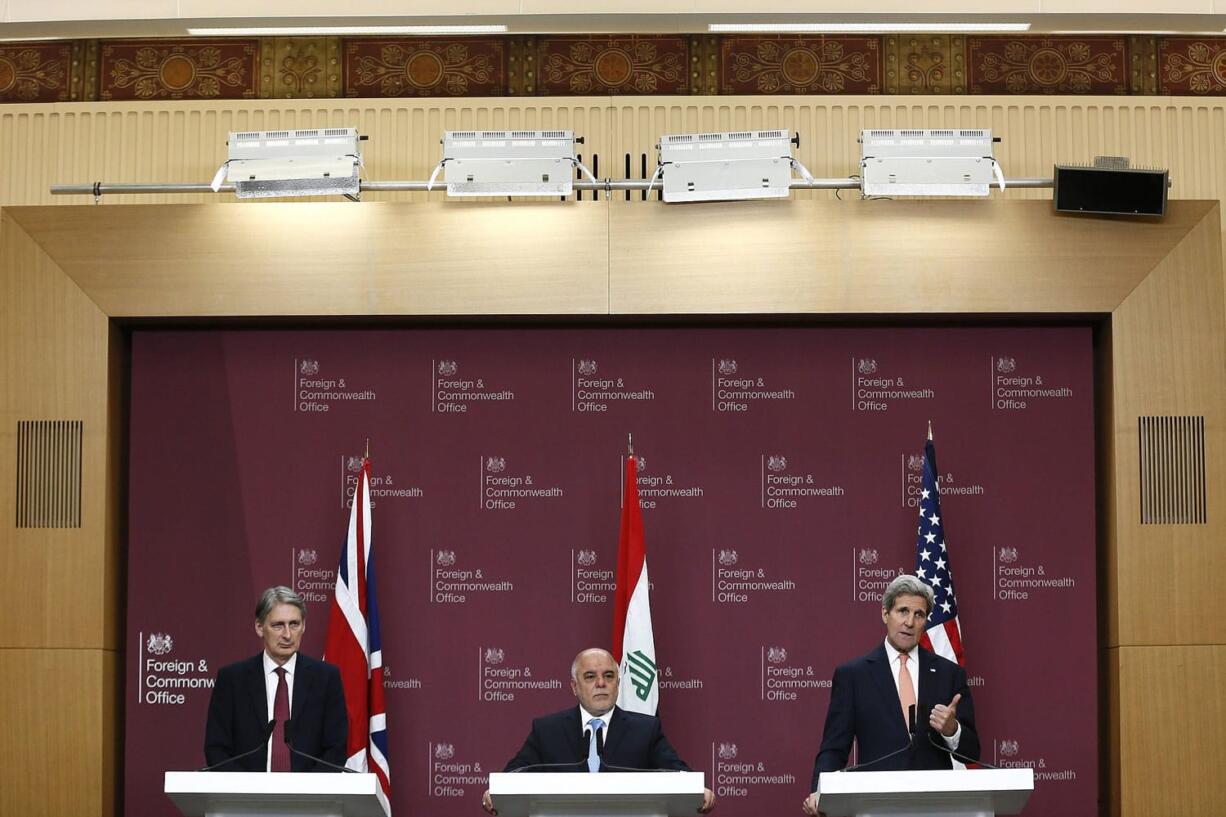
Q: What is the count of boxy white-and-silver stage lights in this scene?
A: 4